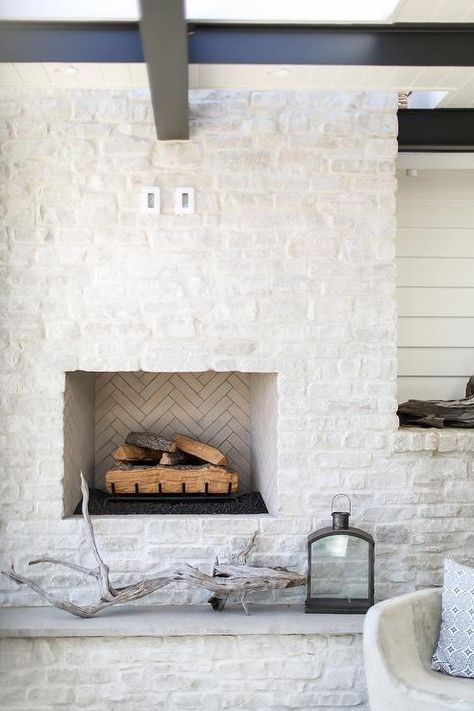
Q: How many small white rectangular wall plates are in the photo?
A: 2